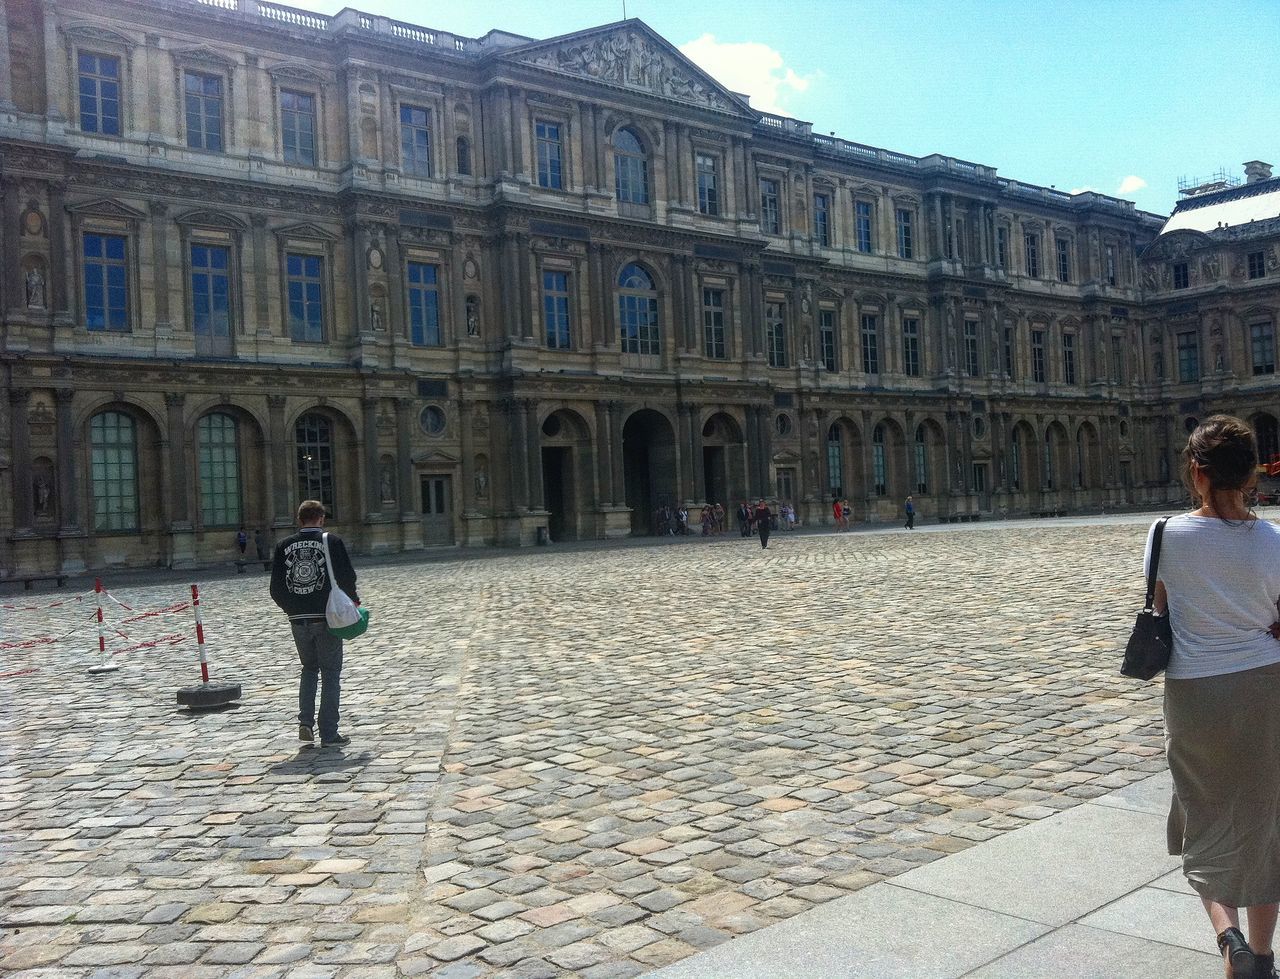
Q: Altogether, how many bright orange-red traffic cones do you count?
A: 0